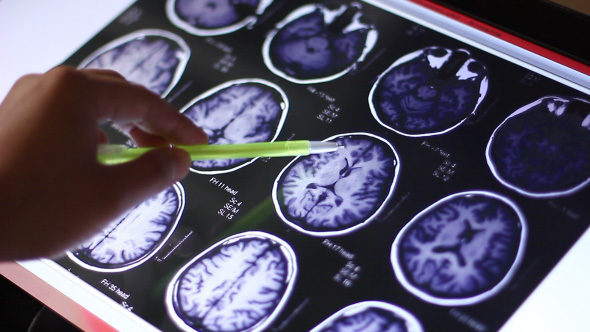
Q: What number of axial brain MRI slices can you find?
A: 11